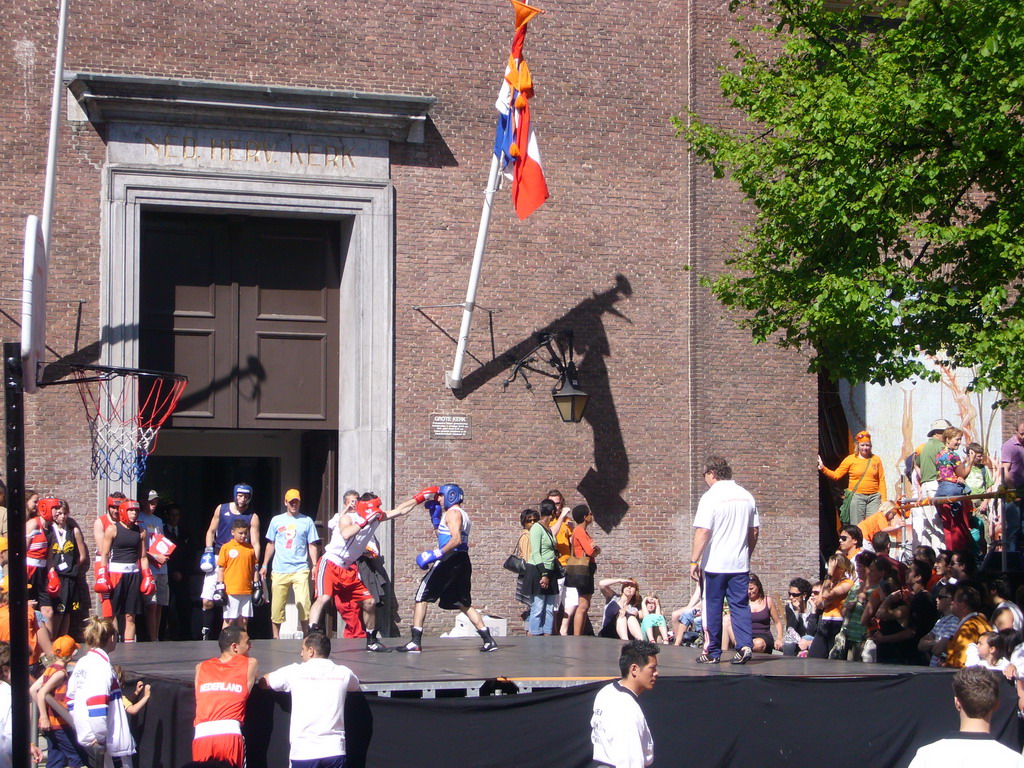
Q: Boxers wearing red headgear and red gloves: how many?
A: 4